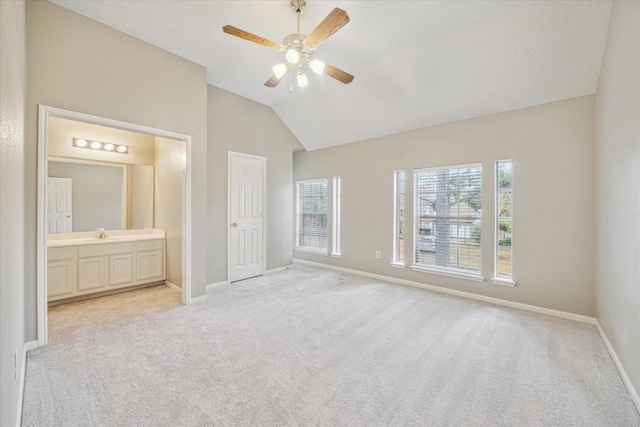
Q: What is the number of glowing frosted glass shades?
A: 4